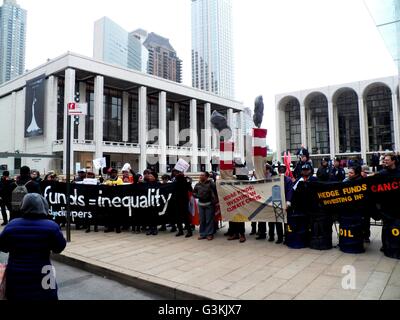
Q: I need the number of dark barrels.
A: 4